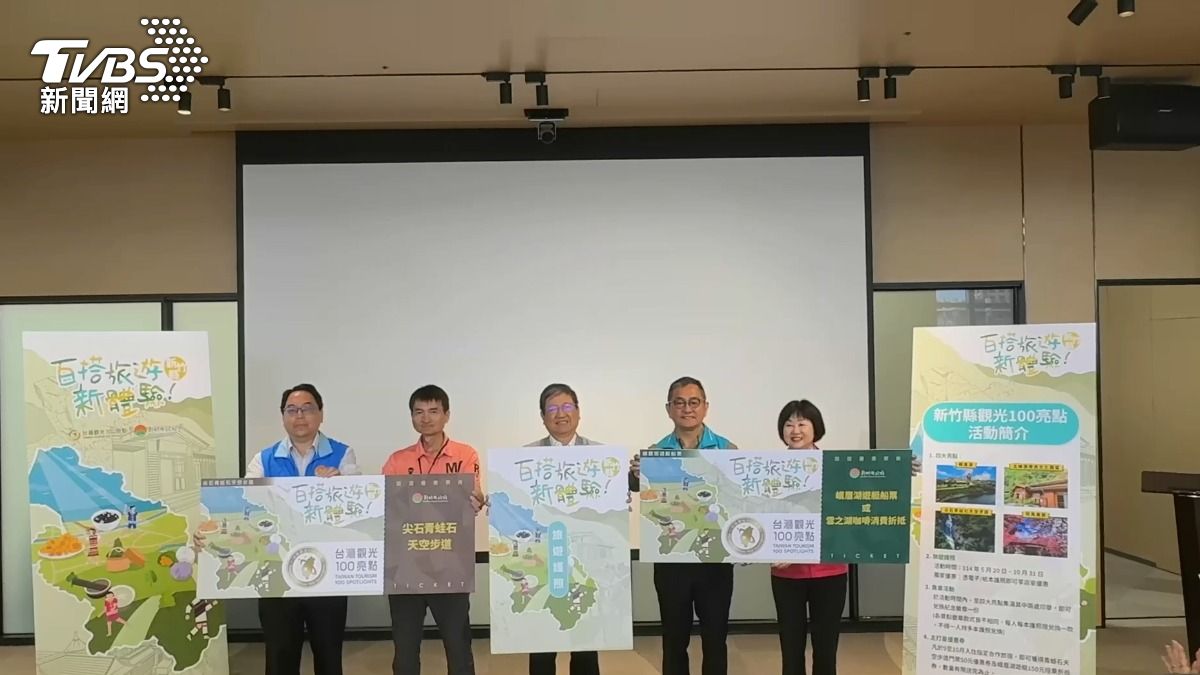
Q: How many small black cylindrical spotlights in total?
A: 10